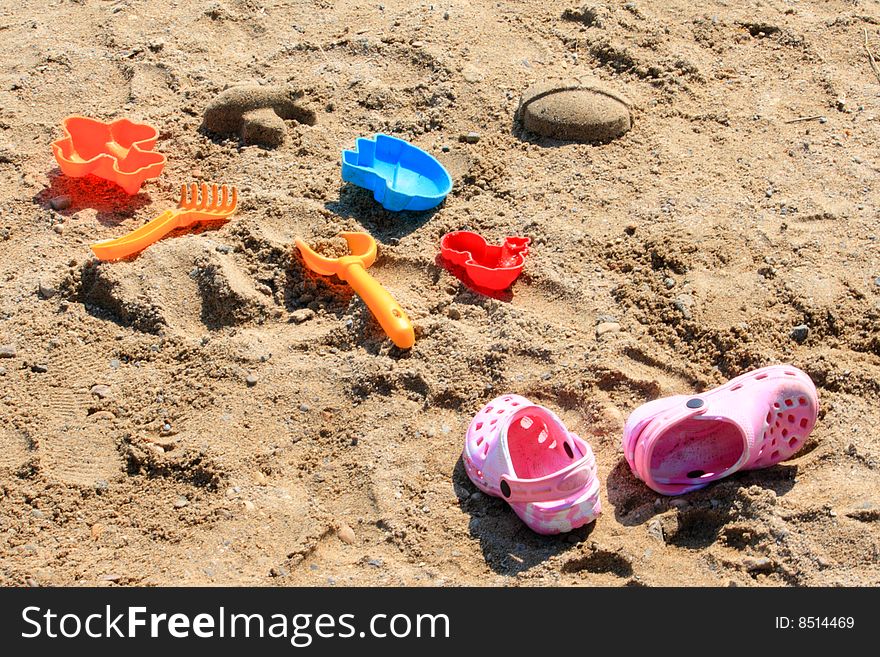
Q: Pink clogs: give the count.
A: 2